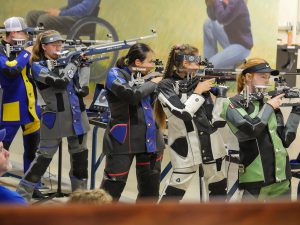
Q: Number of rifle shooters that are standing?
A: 5